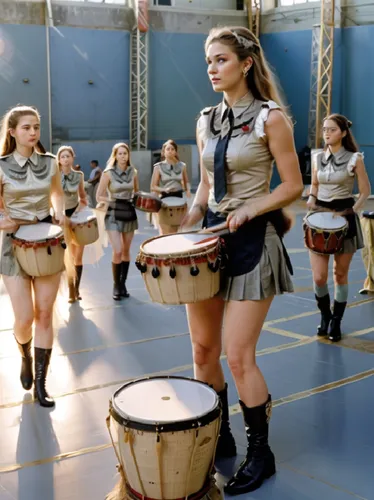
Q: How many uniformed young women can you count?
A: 6